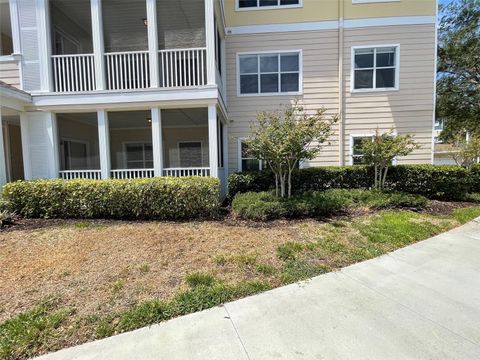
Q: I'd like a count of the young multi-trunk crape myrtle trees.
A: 2